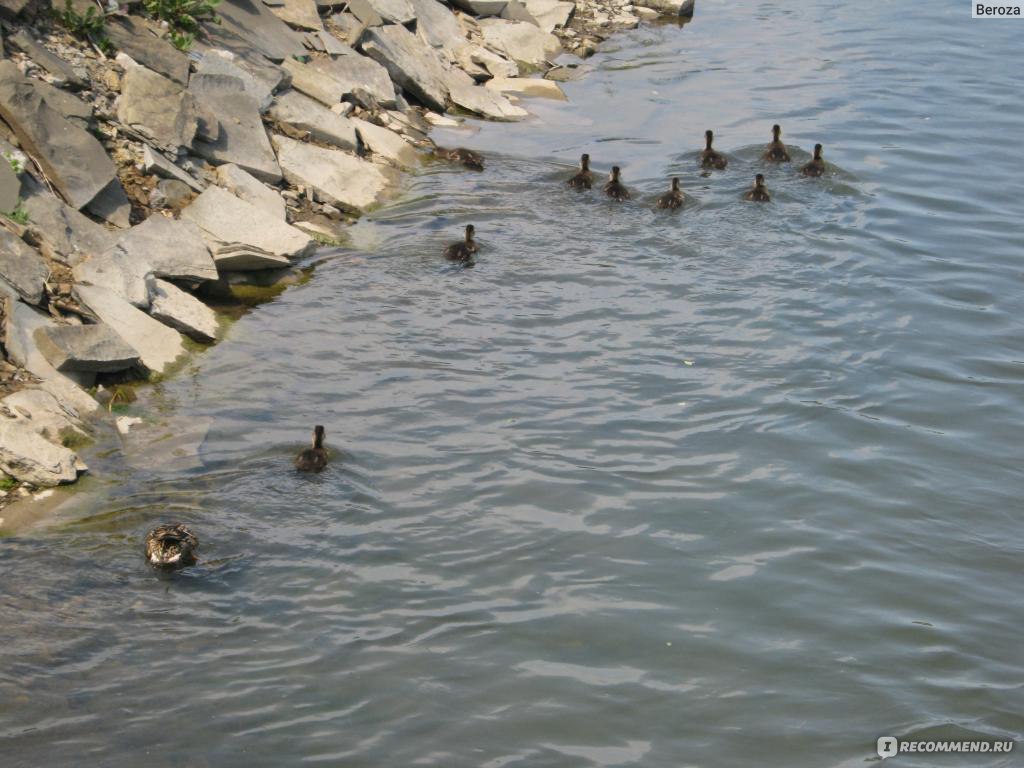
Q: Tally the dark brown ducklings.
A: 10